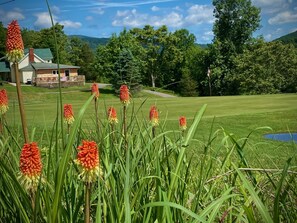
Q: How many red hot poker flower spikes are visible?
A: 10